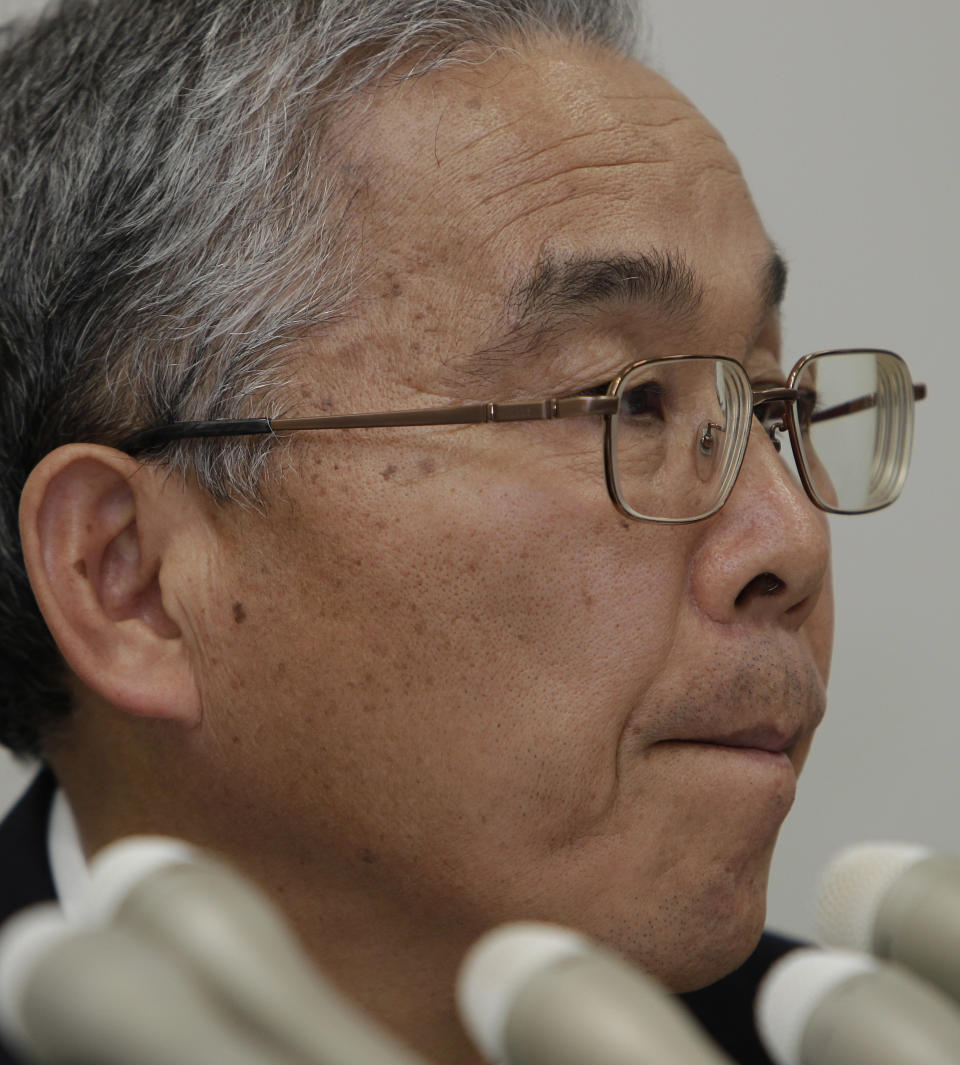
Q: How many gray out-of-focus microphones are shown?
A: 5